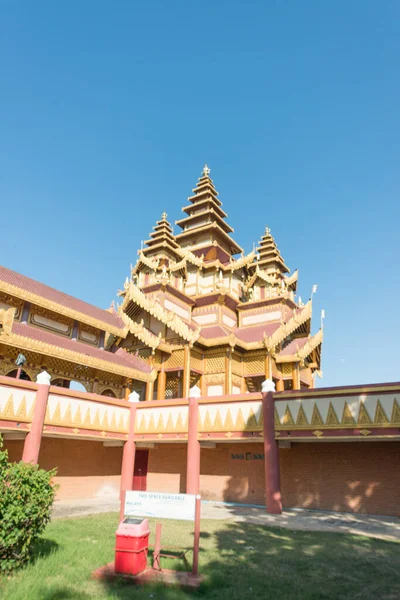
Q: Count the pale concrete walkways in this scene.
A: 1